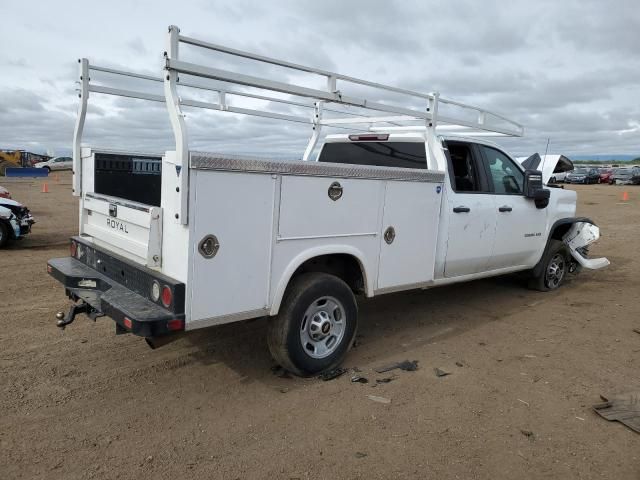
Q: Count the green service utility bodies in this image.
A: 0